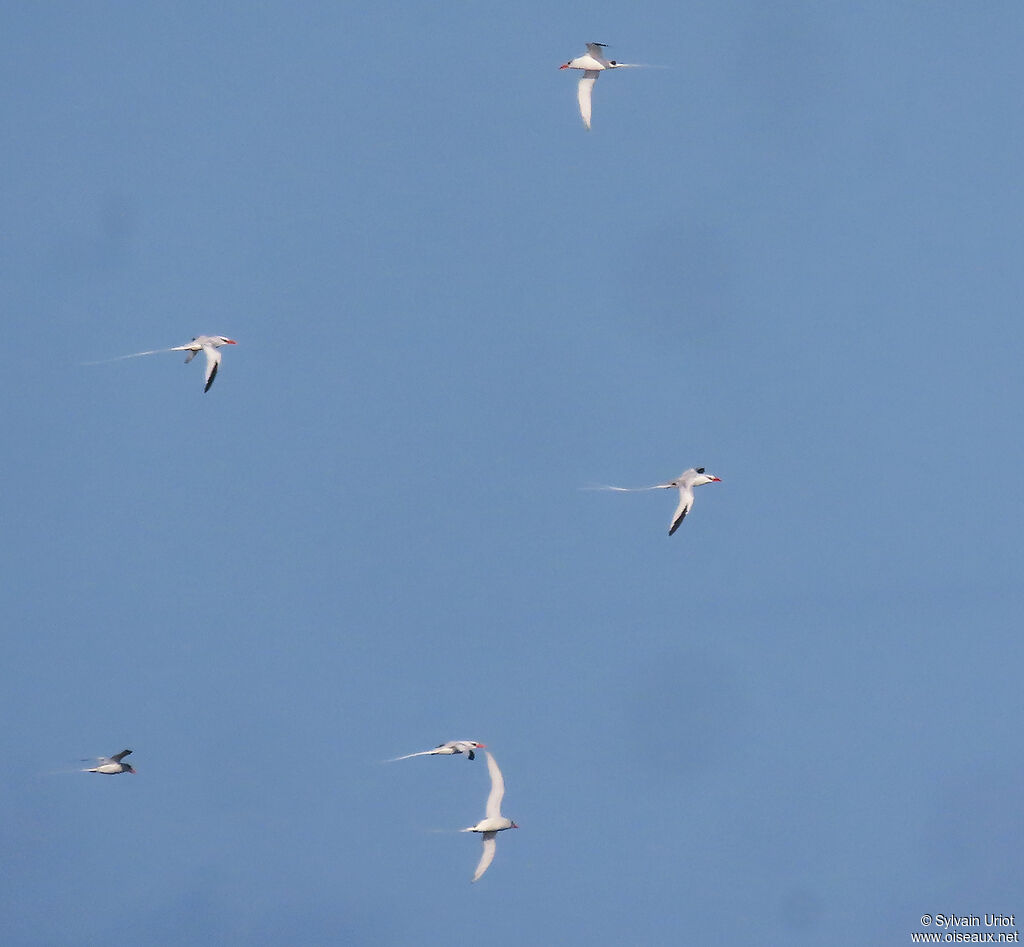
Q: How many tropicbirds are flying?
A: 6